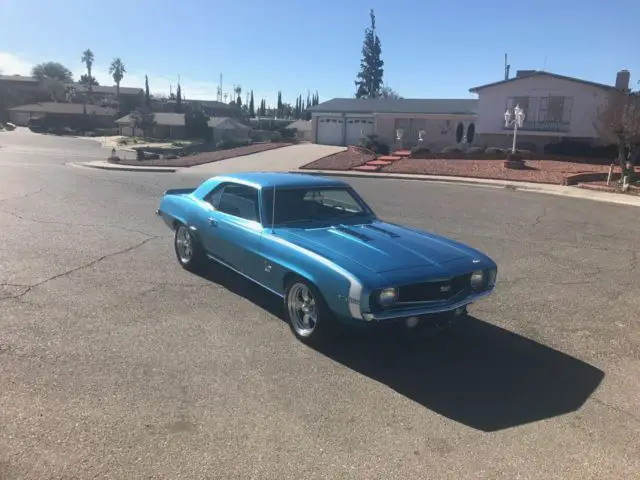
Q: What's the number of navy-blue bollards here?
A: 0